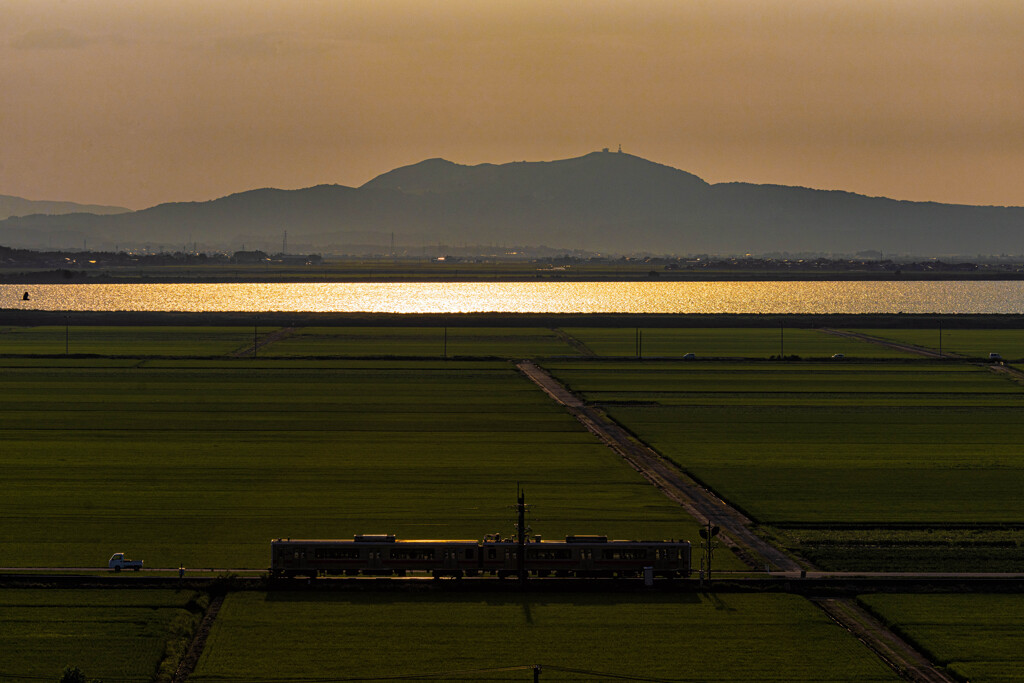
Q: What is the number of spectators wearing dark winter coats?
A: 0